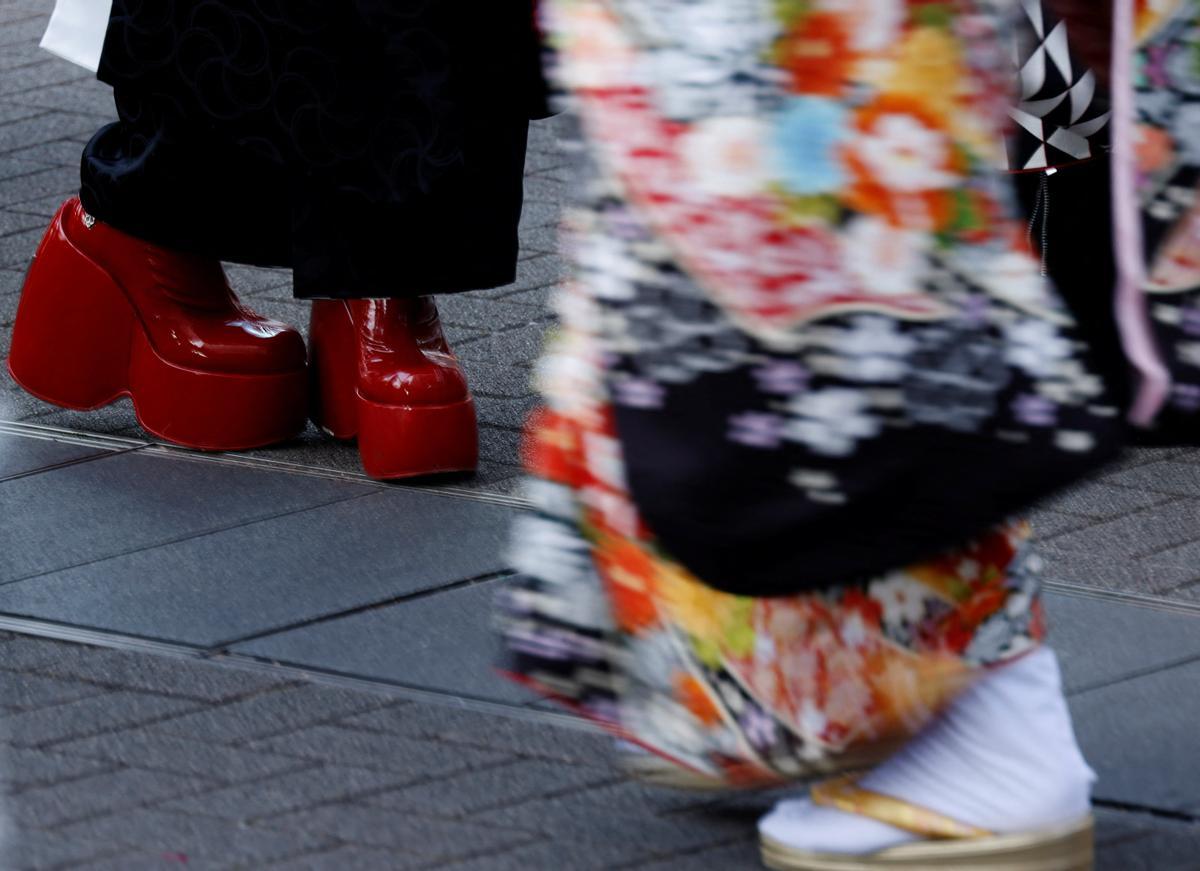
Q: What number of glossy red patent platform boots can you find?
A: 2